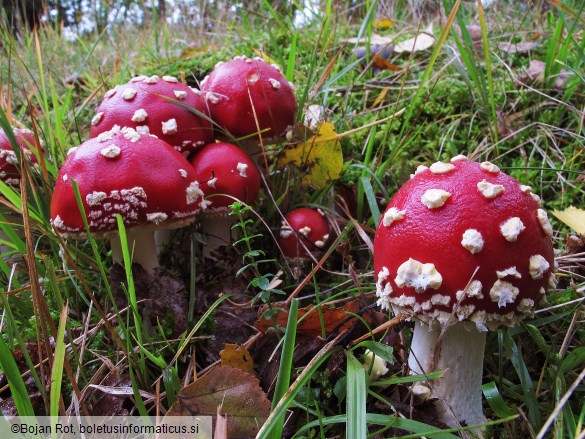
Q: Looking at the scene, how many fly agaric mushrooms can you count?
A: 7